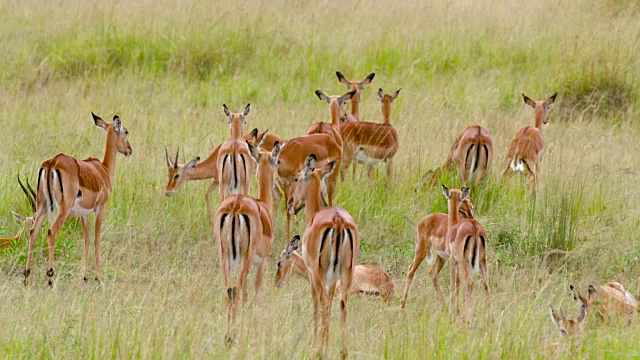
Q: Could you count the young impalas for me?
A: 2